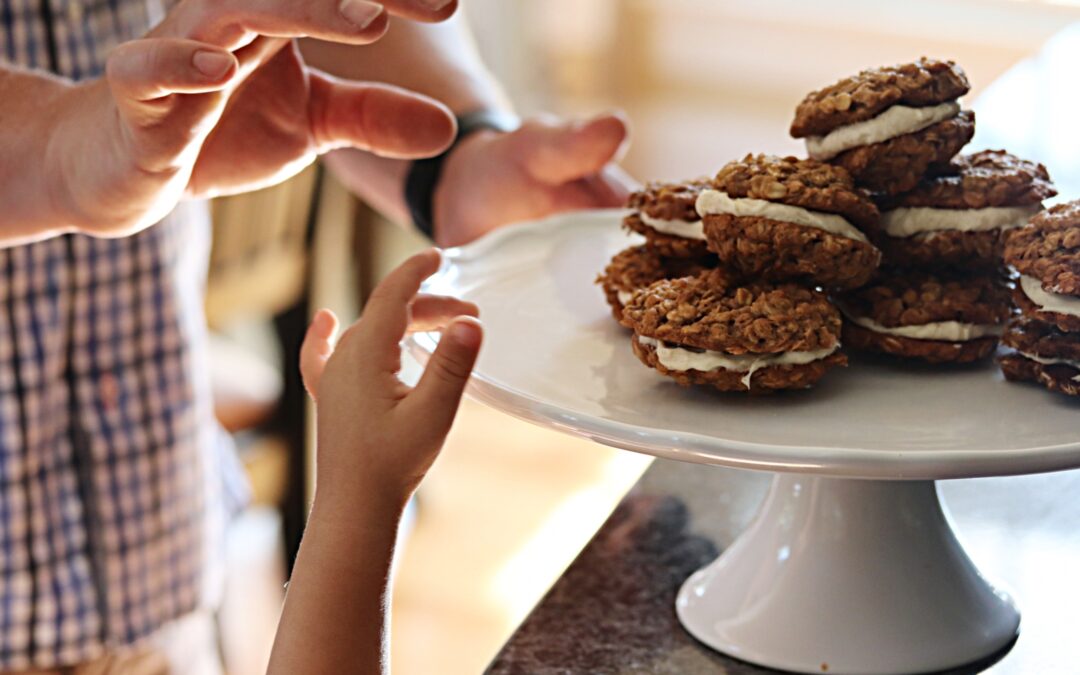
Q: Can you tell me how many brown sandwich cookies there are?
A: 9